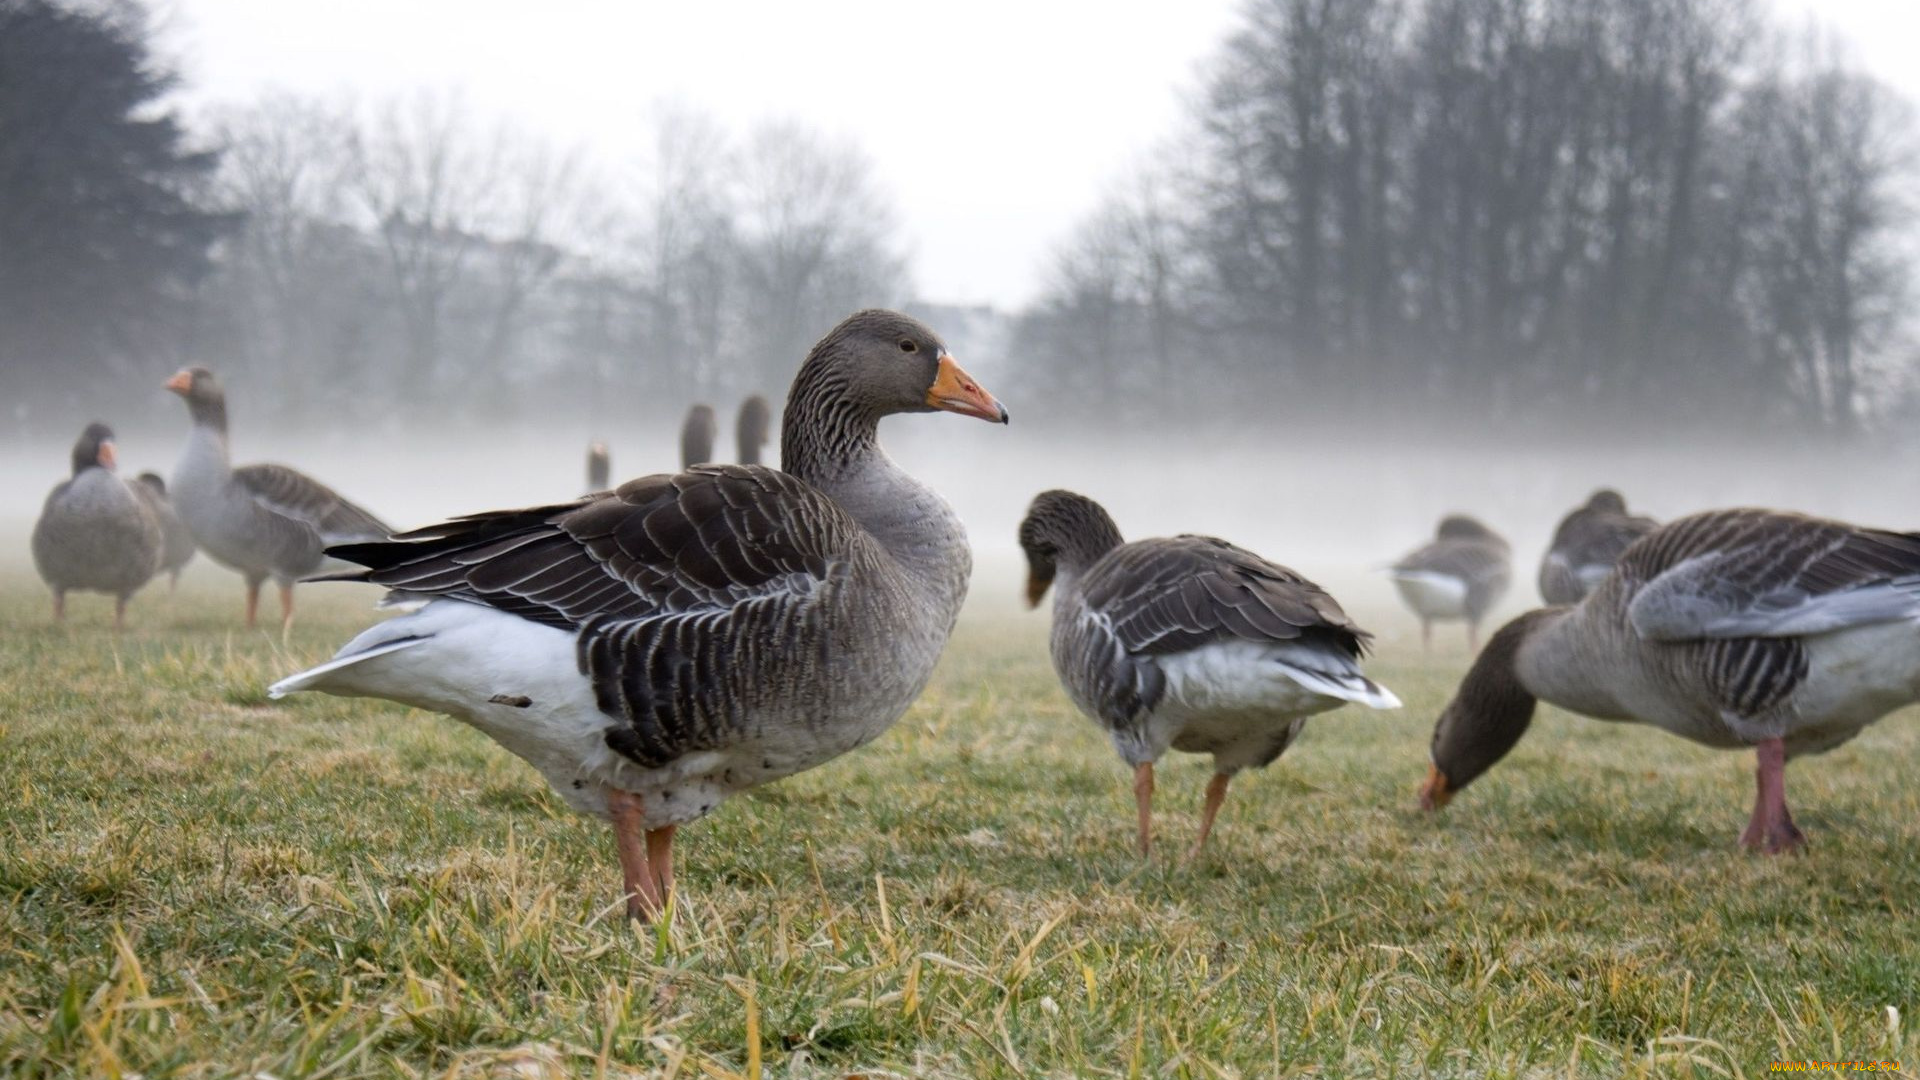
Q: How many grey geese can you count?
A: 11